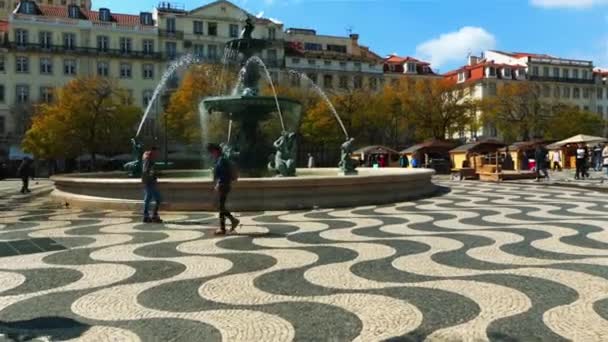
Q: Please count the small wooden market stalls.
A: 5